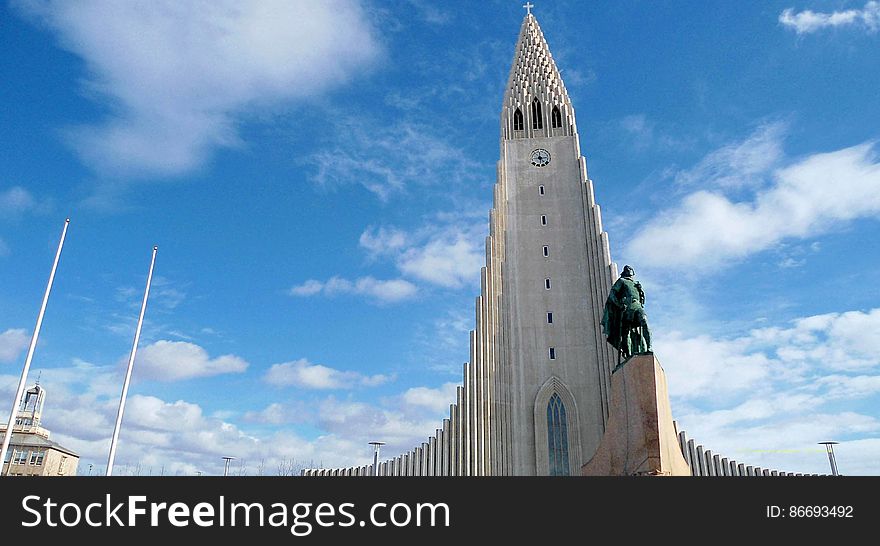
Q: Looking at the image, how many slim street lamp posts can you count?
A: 3